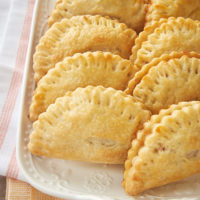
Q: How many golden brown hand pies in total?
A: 8